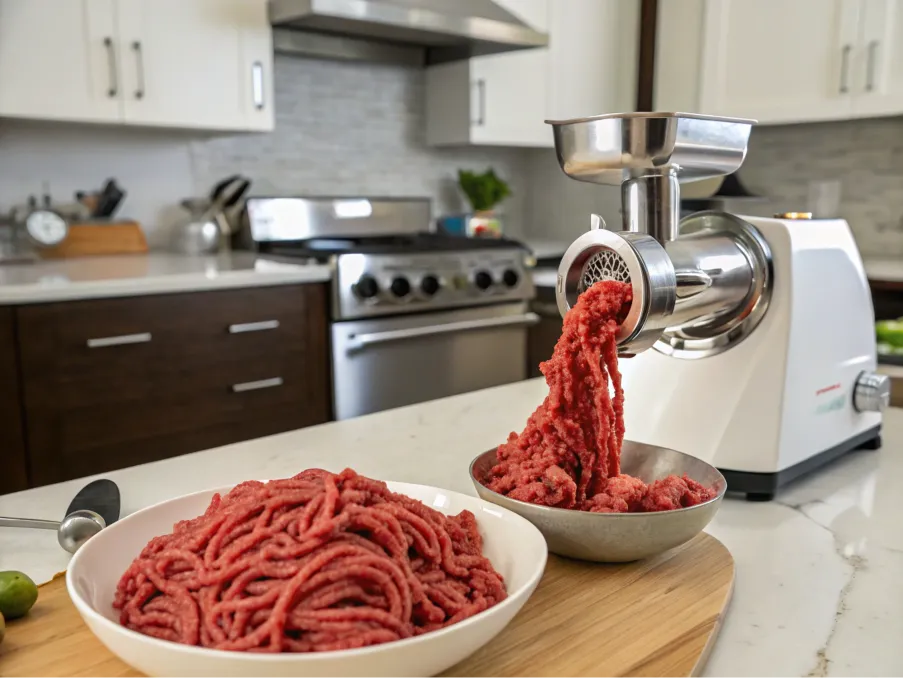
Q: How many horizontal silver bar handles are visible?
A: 4